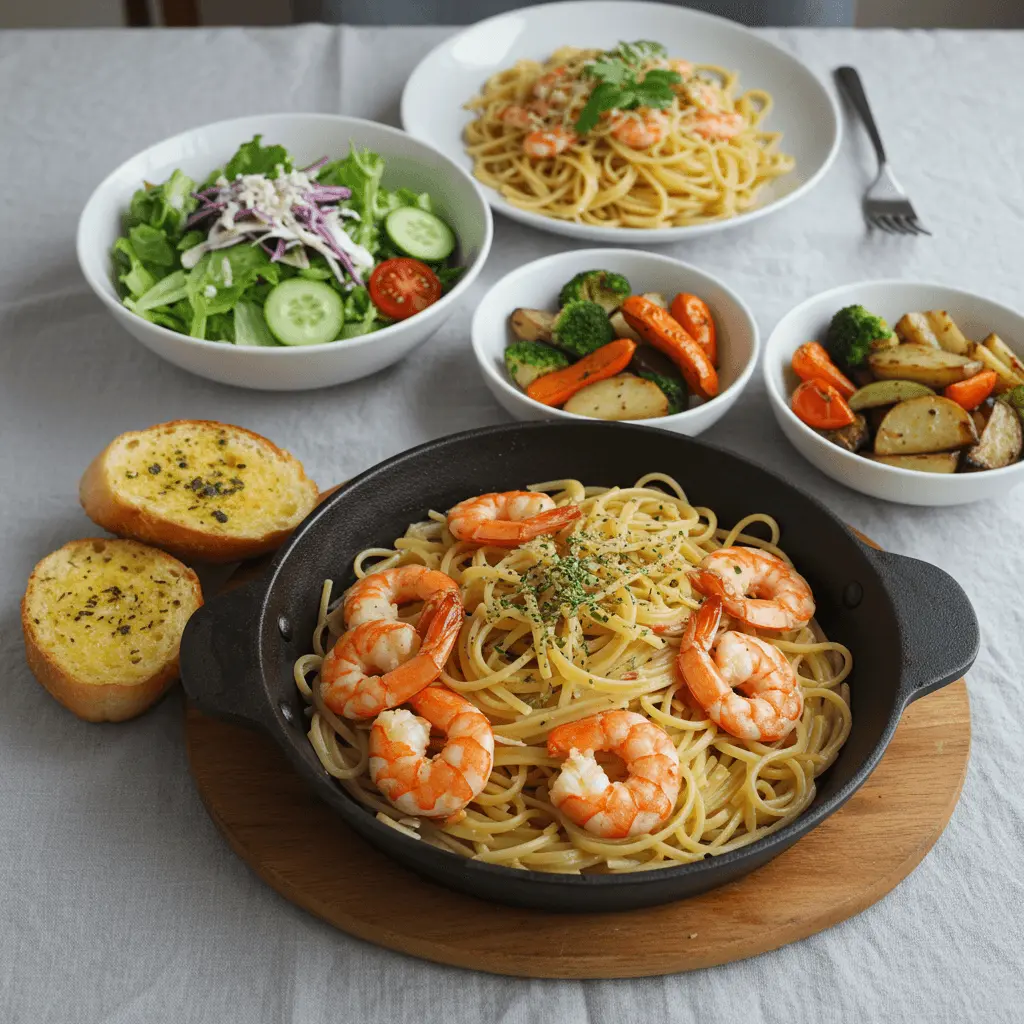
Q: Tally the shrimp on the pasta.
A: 7